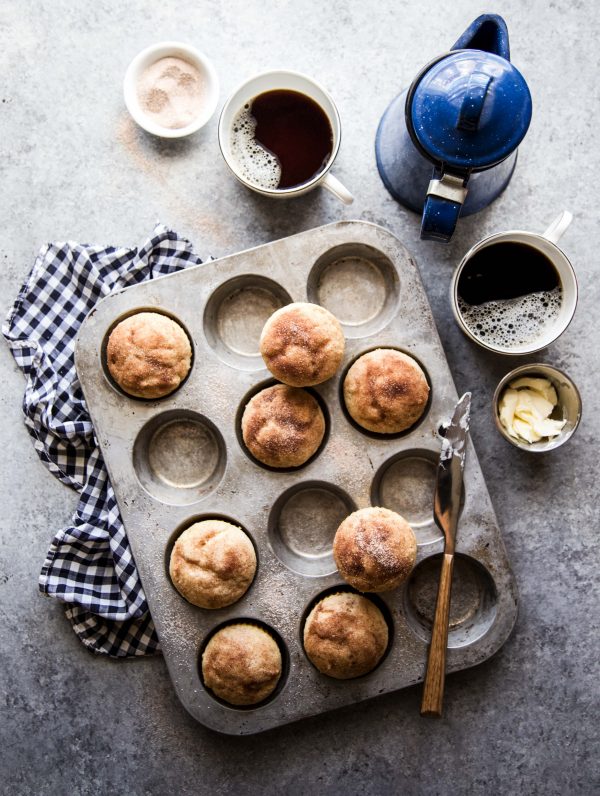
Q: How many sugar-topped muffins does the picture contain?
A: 8